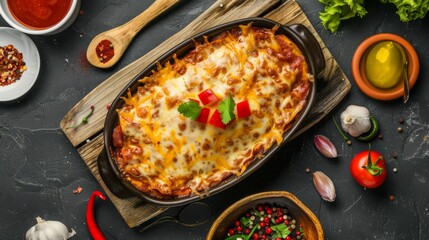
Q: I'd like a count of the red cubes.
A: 4